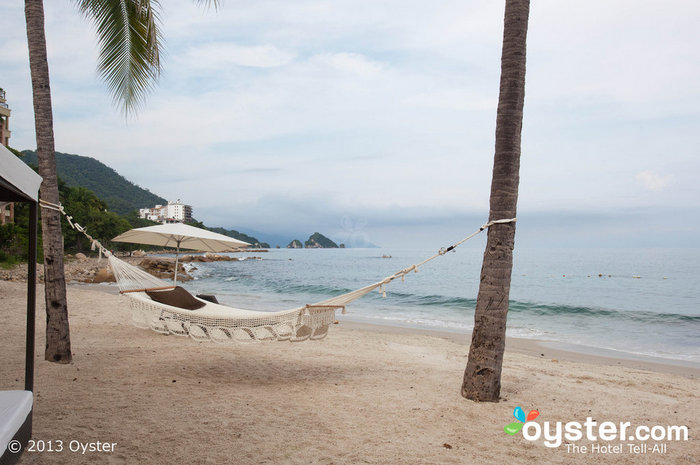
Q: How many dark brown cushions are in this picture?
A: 1